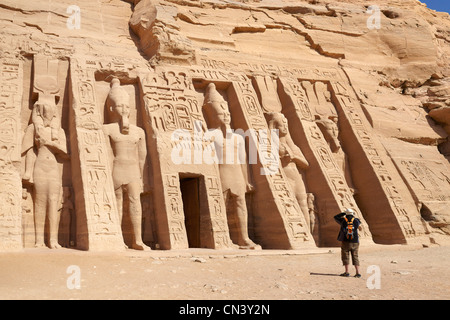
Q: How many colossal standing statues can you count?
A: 5